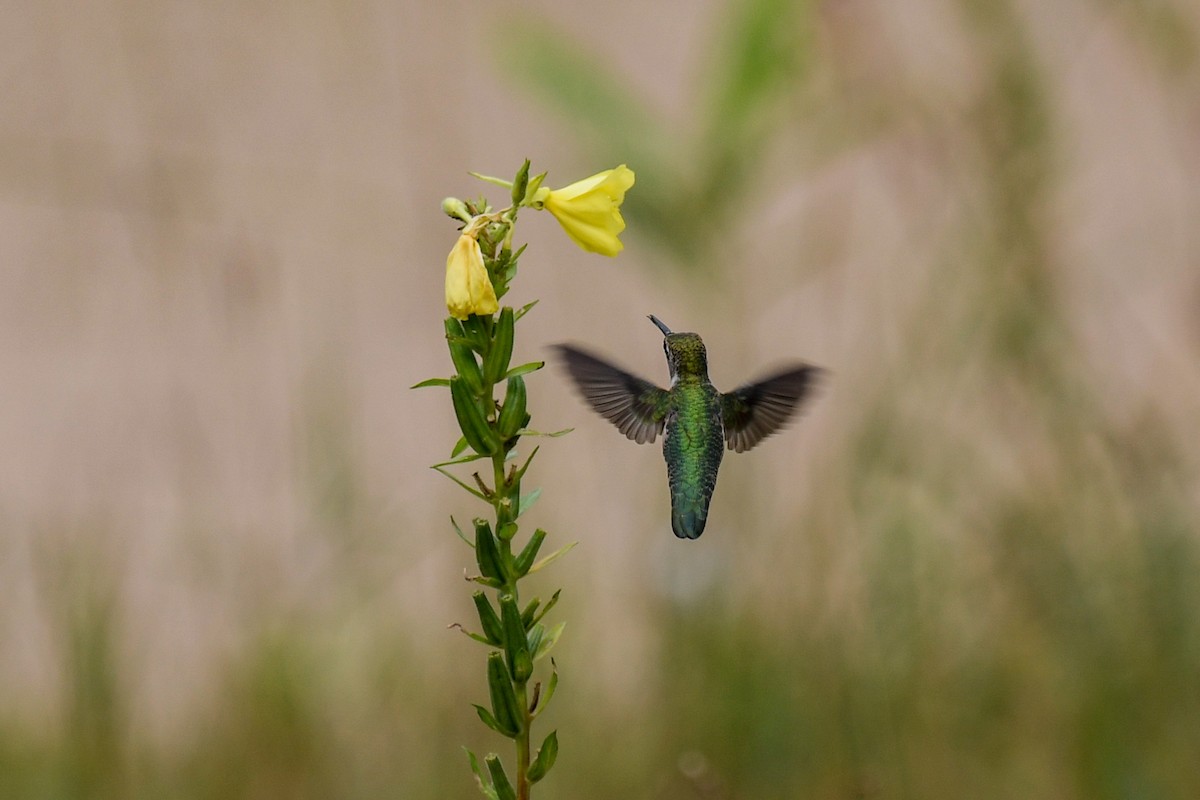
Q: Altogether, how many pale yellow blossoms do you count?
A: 2